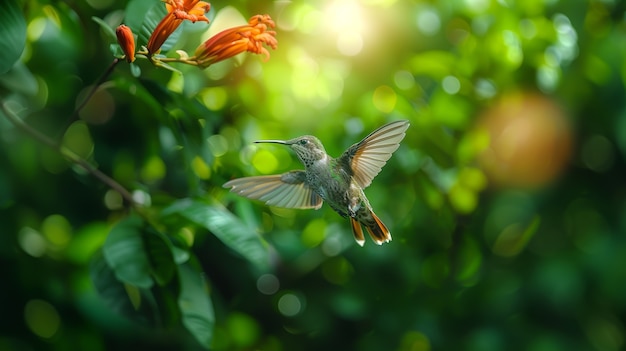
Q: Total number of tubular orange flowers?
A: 3